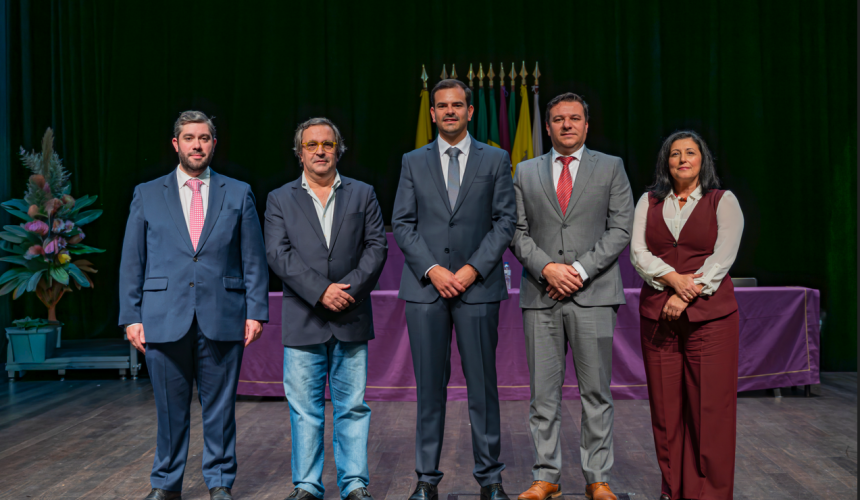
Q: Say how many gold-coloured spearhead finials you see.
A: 10